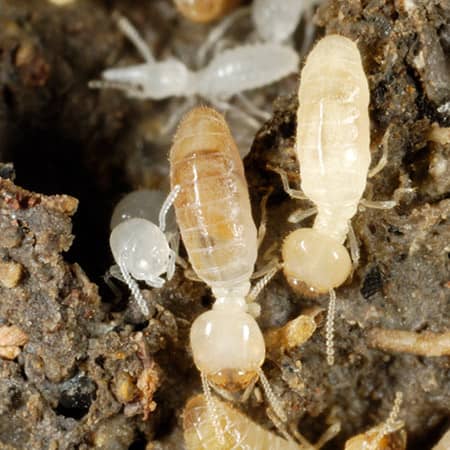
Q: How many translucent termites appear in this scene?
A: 3